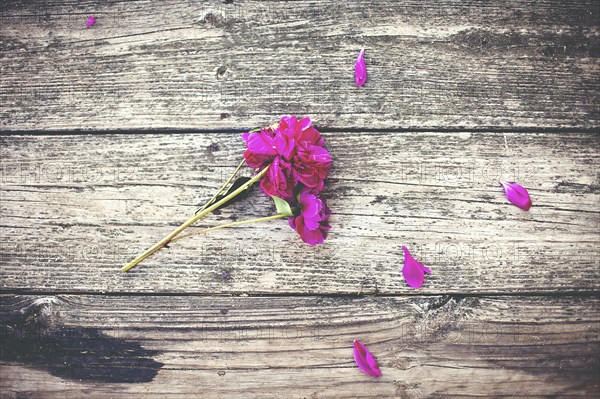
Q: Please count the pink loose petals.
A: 5